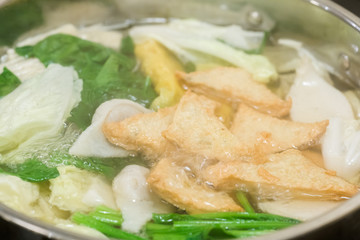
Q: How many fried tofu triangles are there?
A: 6